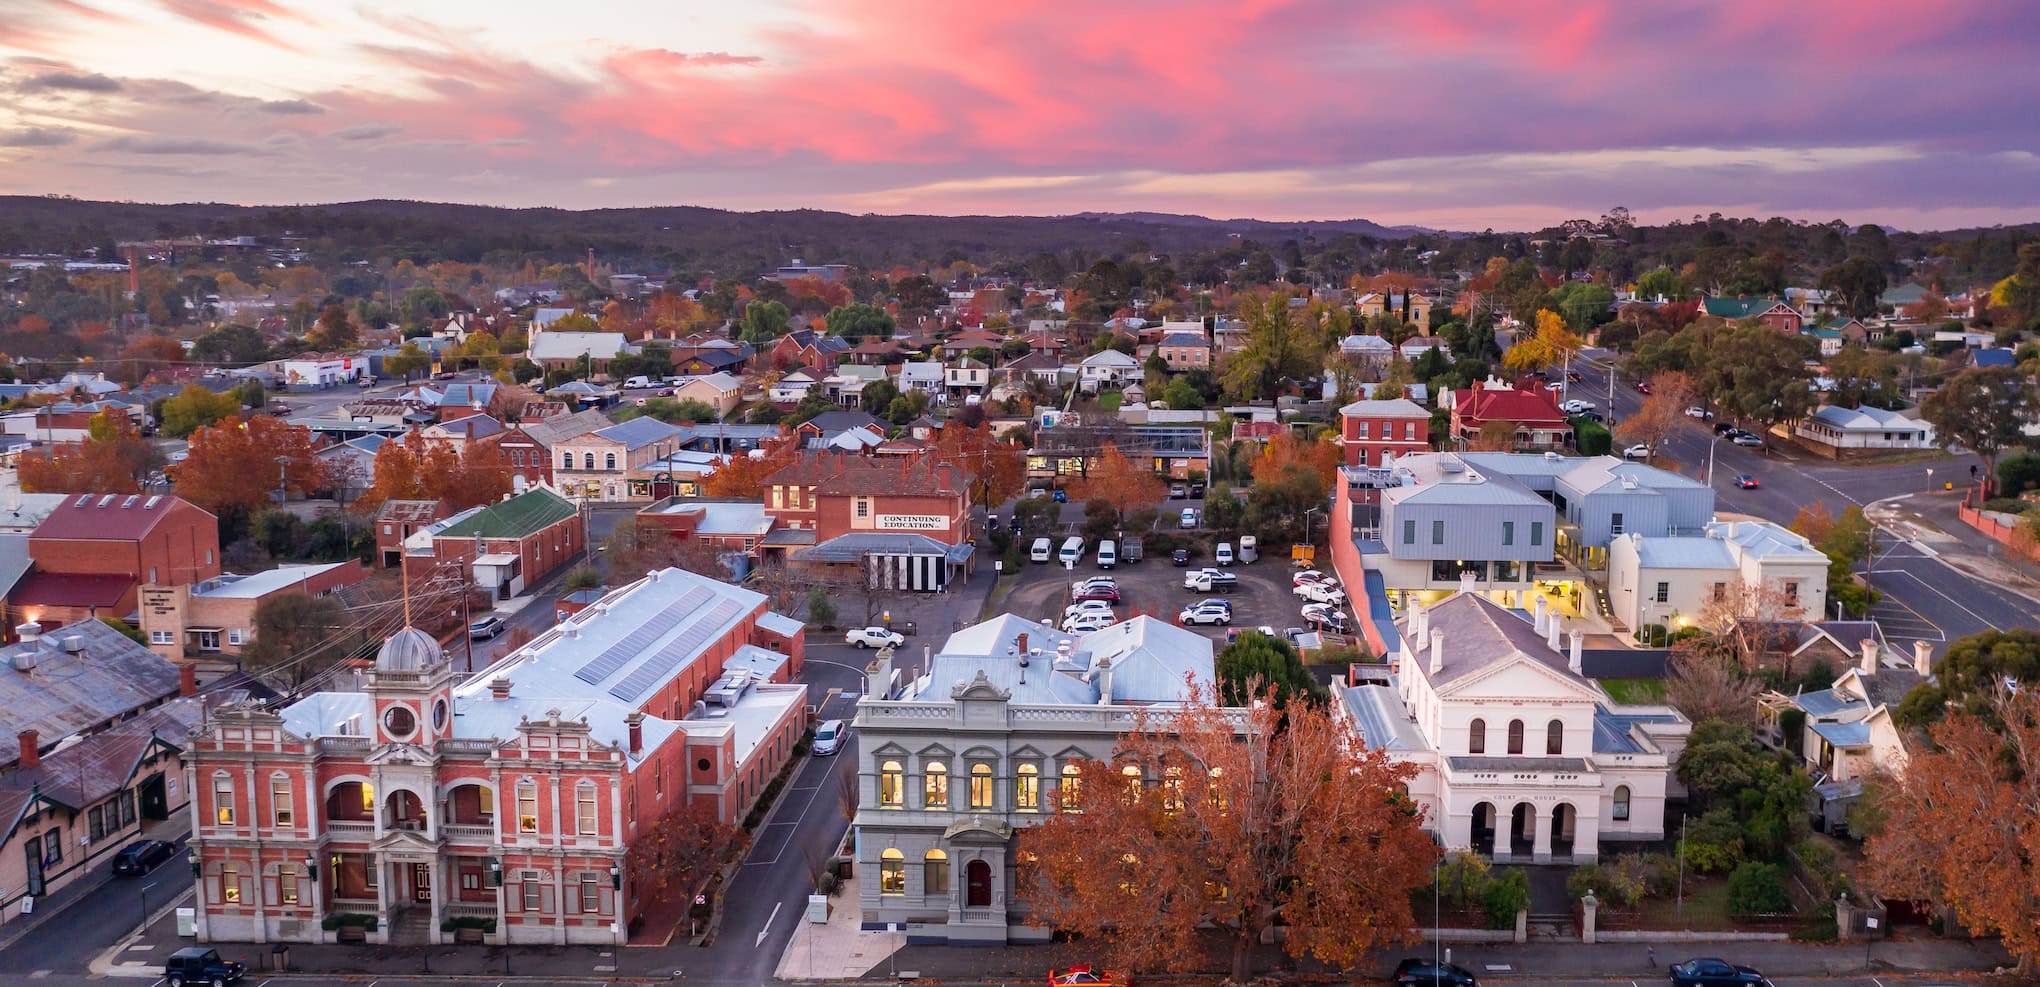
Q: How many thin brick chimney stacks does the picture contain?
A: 2